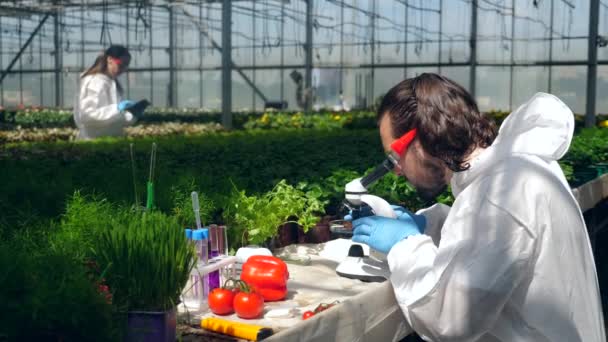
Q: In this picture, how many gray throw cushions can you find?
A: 0